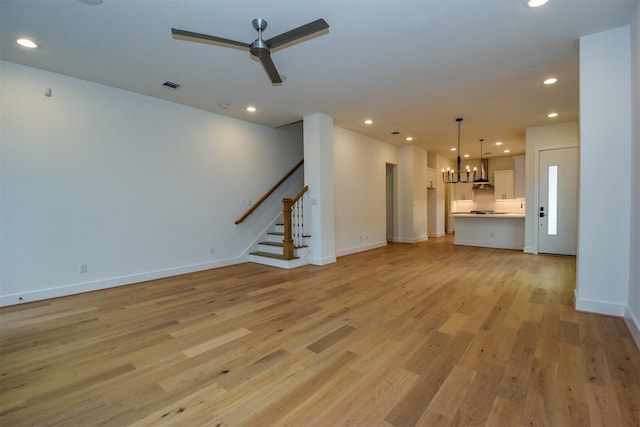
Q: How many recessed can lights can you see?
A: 11